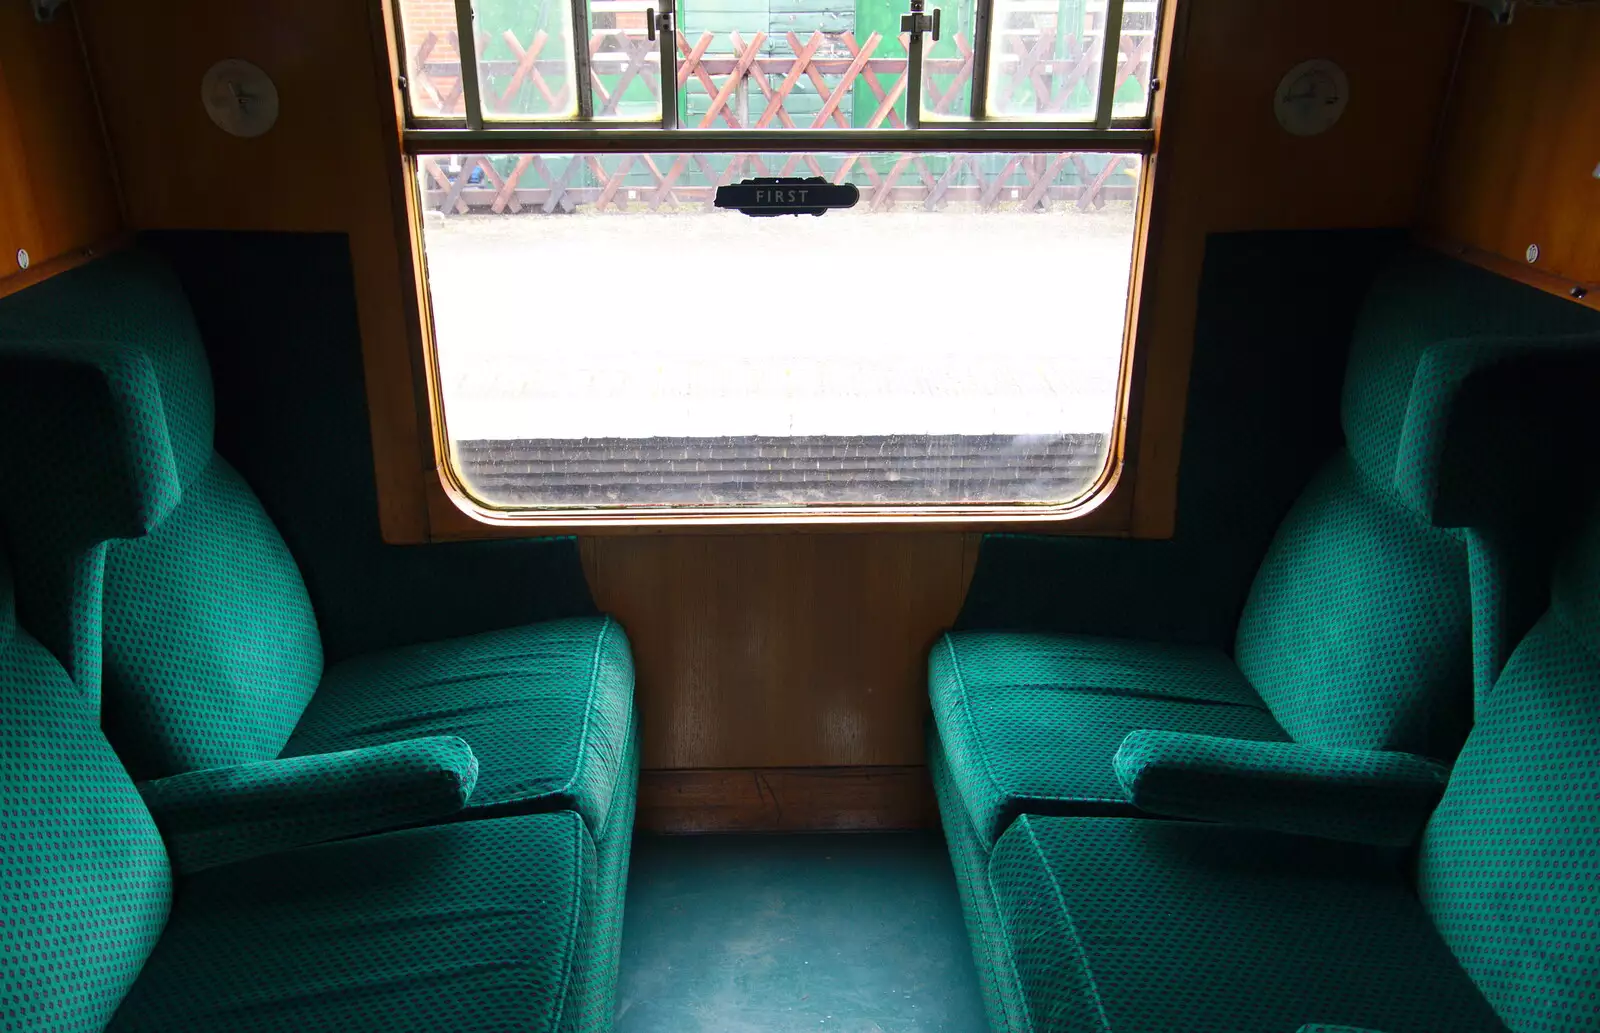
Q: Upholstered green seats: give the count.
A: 4